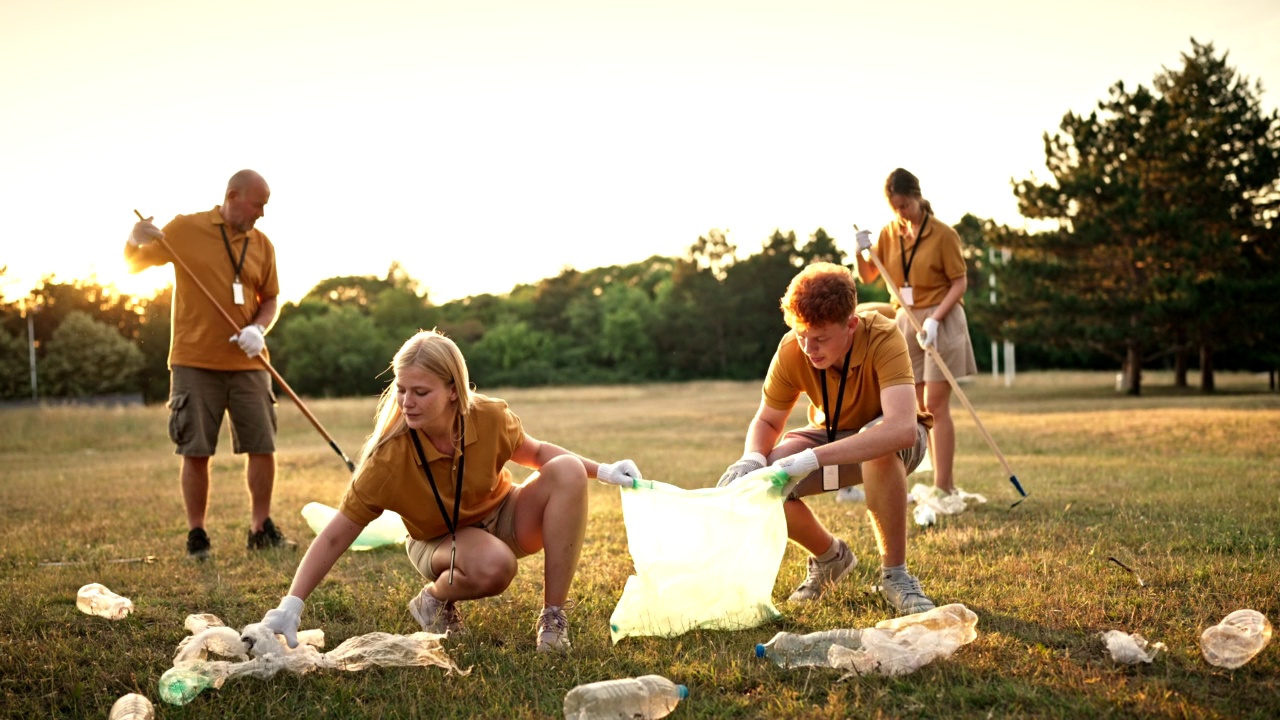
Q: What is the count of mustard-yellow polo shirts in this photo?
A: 4